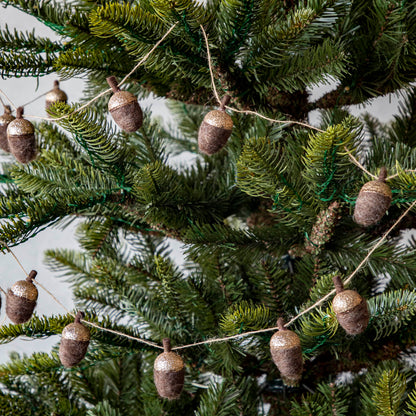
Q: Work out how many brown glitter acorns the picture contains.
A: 11